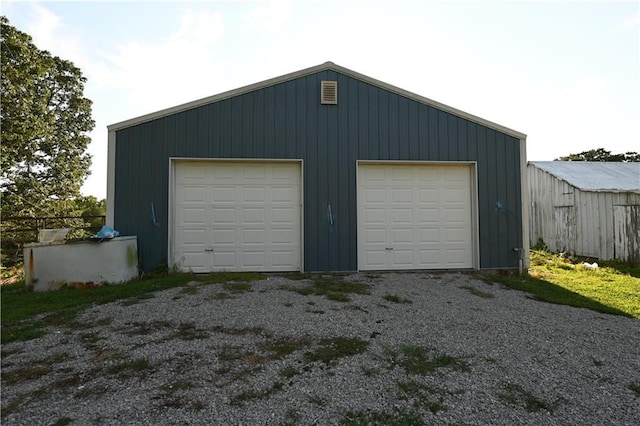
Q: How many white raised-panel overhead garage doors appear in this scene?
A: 2